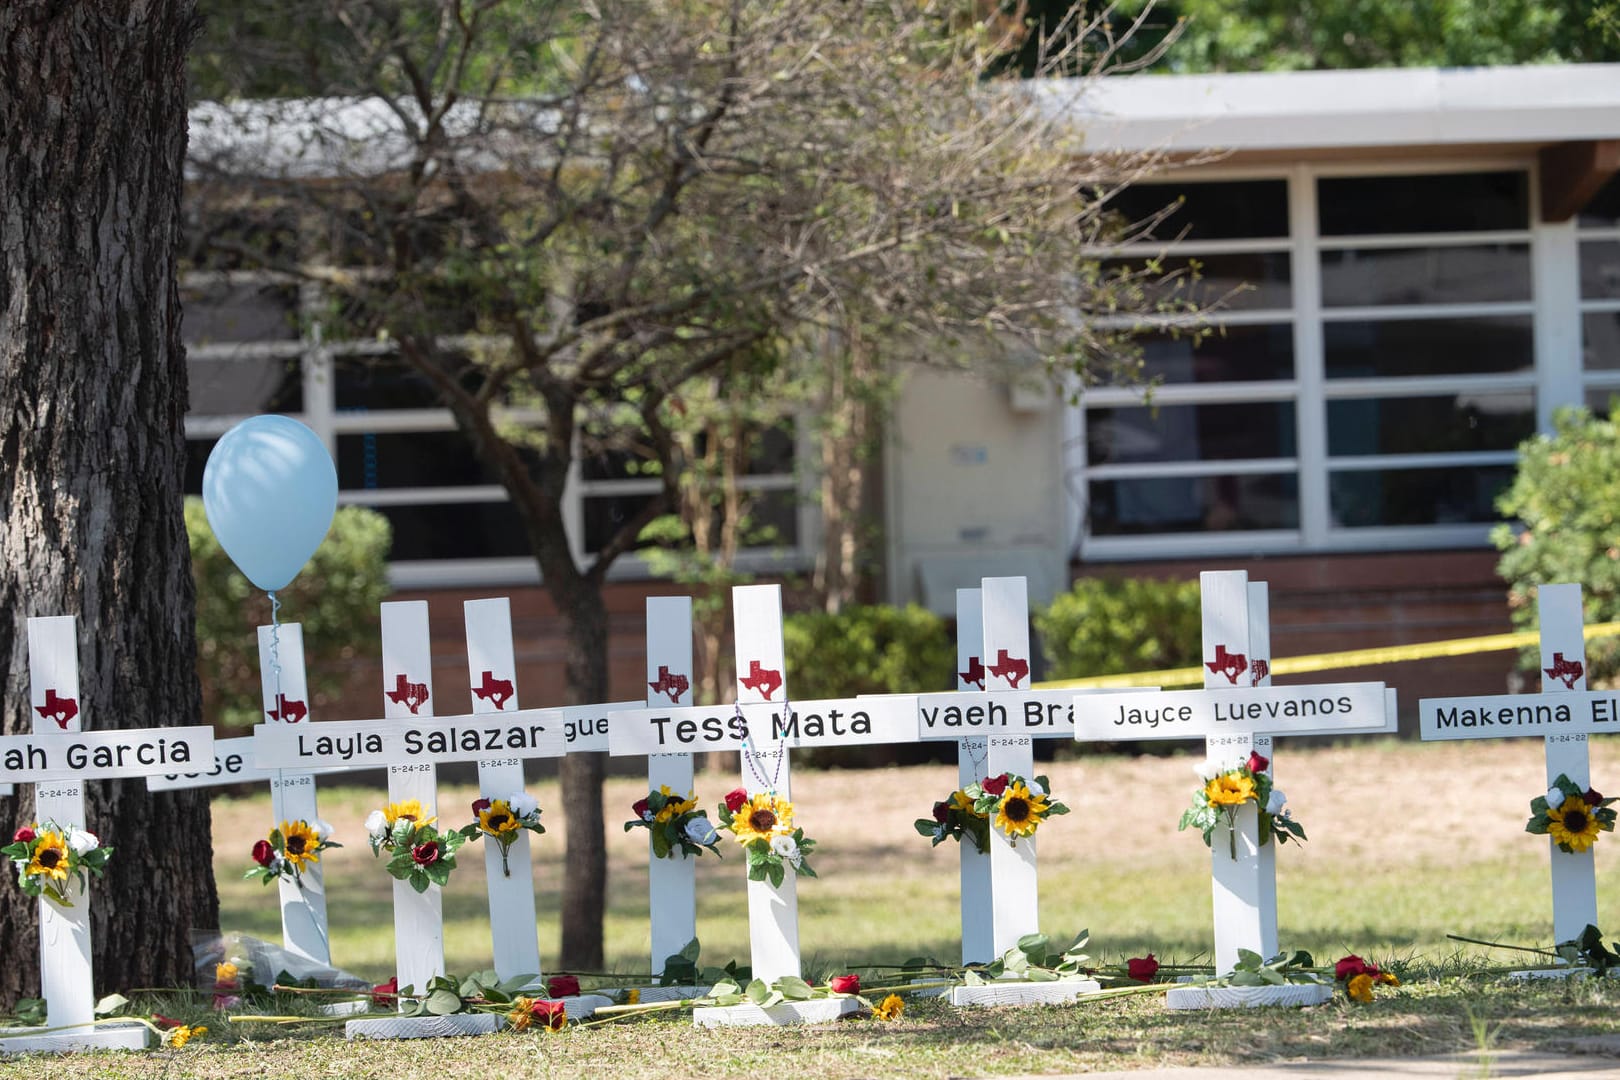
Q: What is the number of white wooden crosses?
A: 11